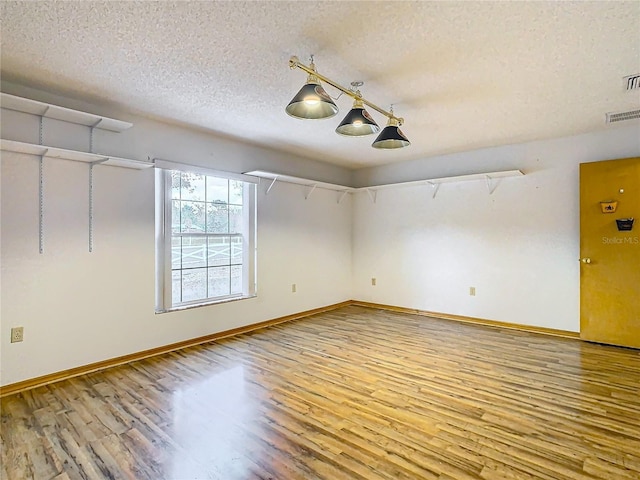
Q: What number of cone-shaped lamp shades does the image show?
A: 3